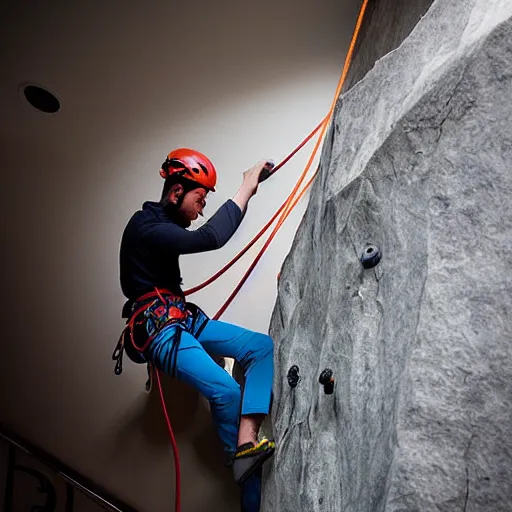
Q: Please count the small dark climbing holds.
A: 3